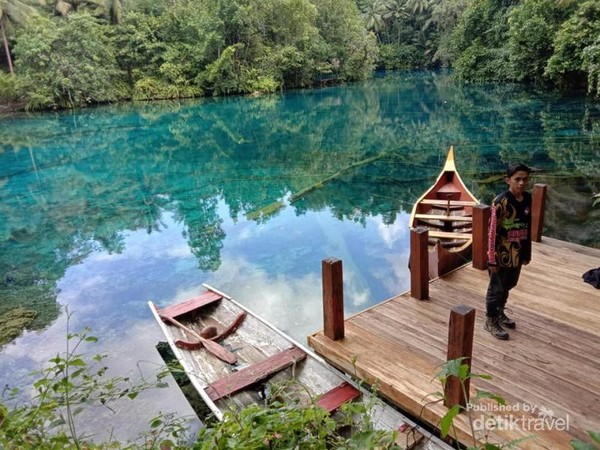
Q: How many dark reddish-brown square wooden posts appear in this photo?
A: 5